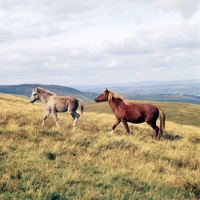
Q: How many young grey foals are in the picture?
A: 1